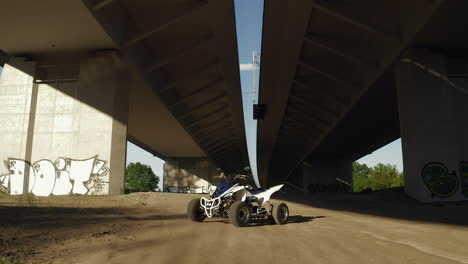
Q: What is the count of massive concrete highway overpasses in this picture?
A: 2